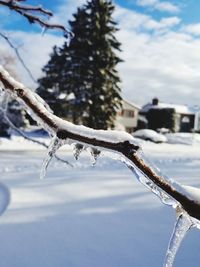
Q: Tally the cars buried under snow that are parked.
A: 1